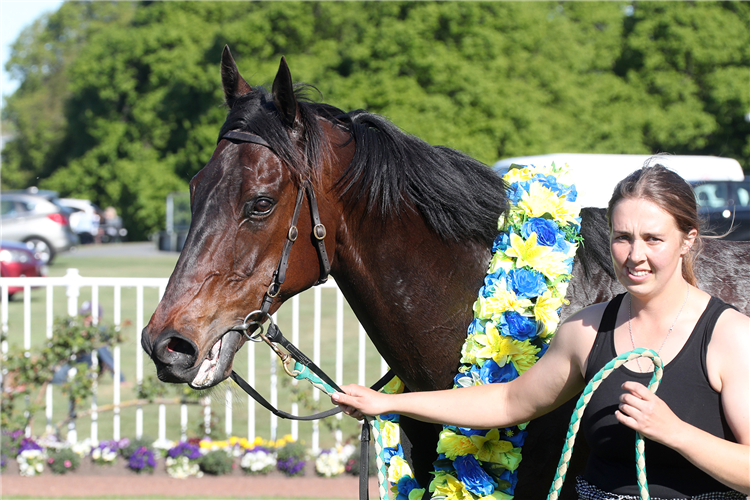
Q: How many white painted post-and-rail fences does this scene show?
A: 1